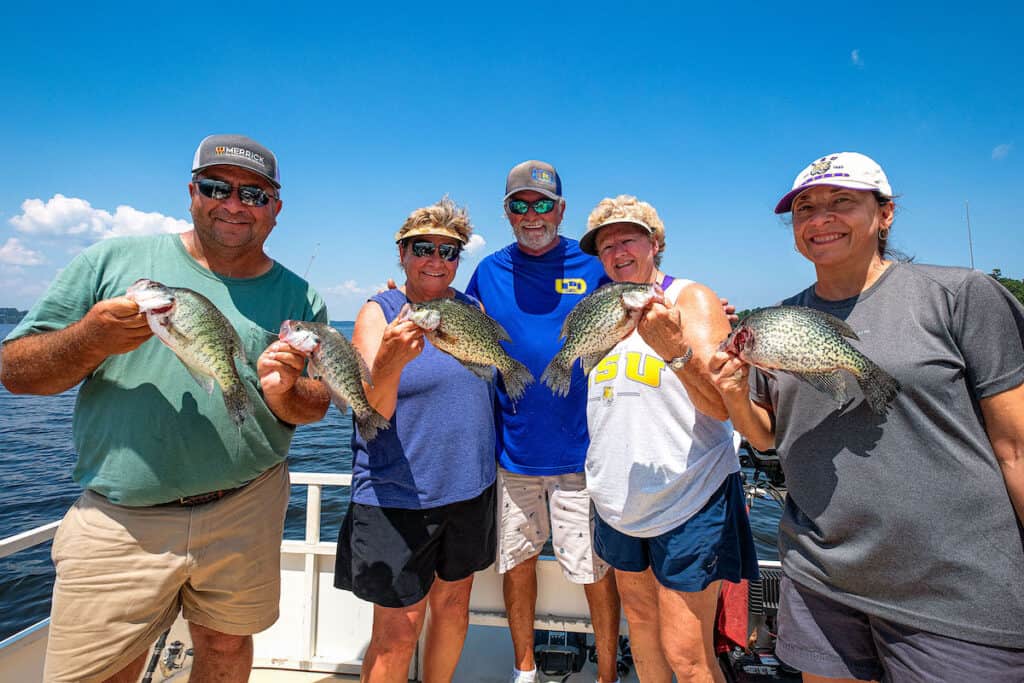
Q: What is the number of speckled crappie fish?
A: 5